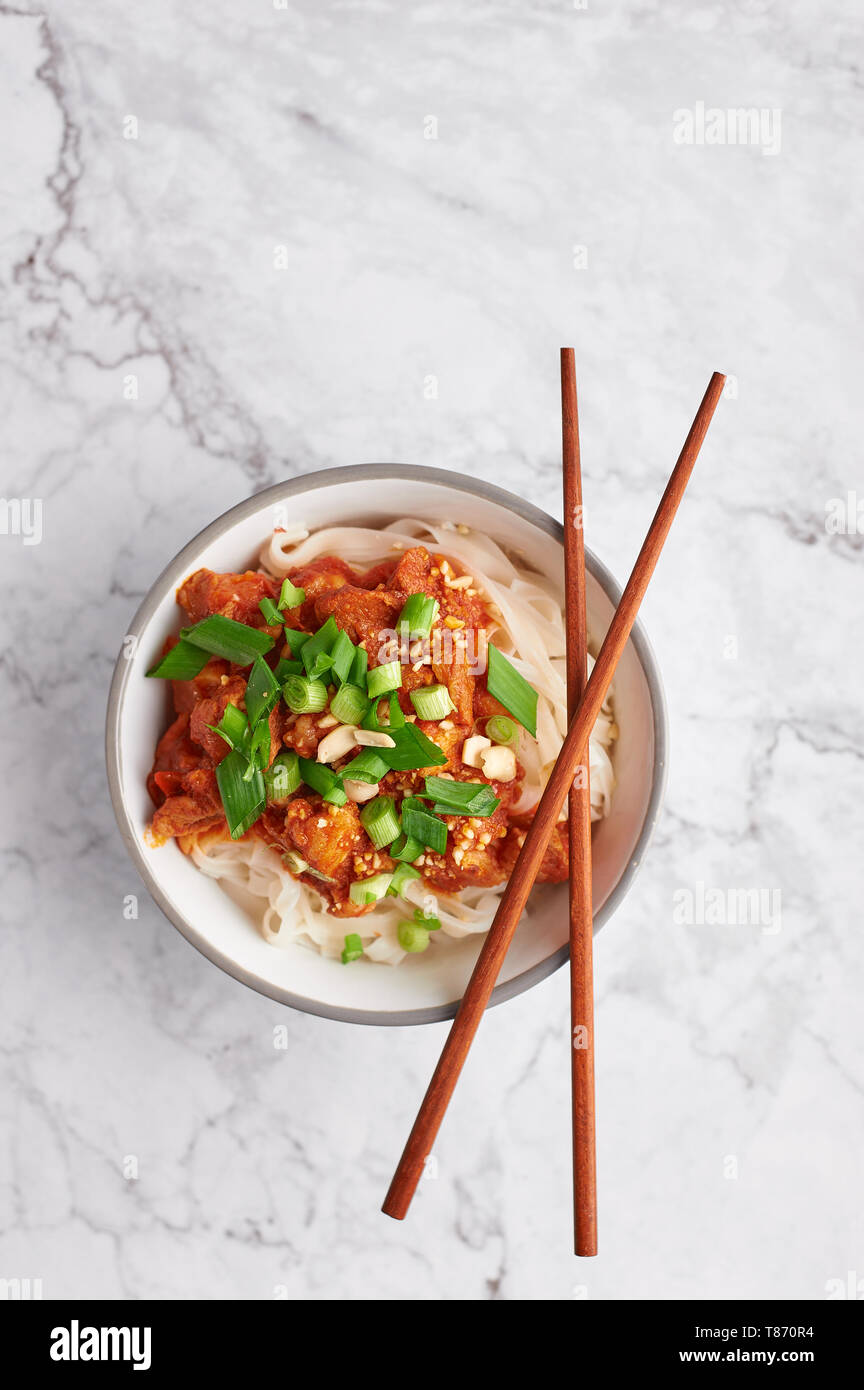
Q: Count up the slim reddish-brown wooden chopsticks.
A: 2